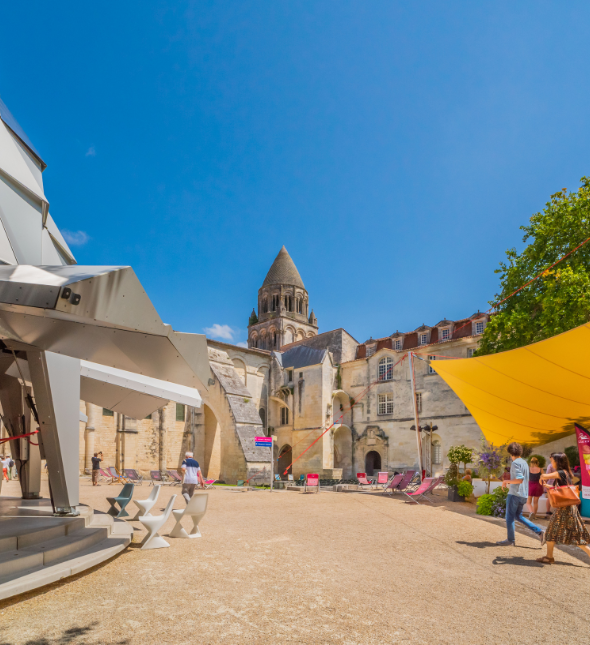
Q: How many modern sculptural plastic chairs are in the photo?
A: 4